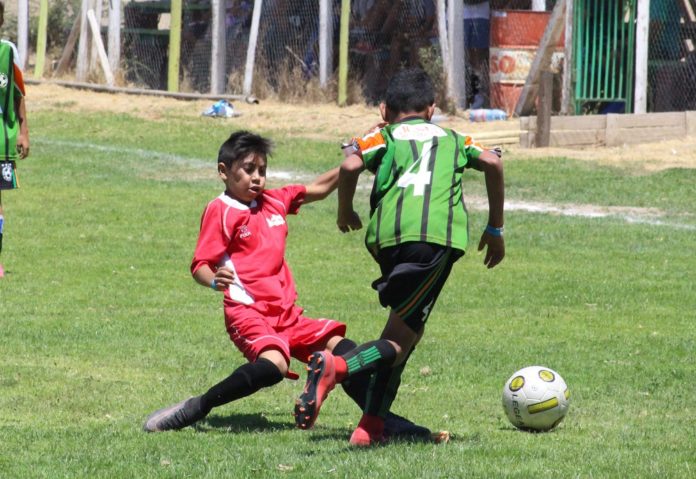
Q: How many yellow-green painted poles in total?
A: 3